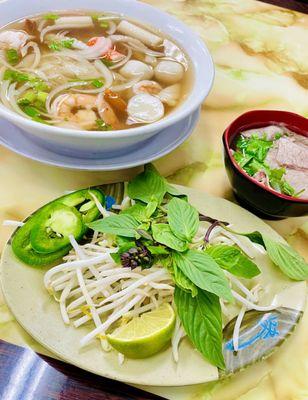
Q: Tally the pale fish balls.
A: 3